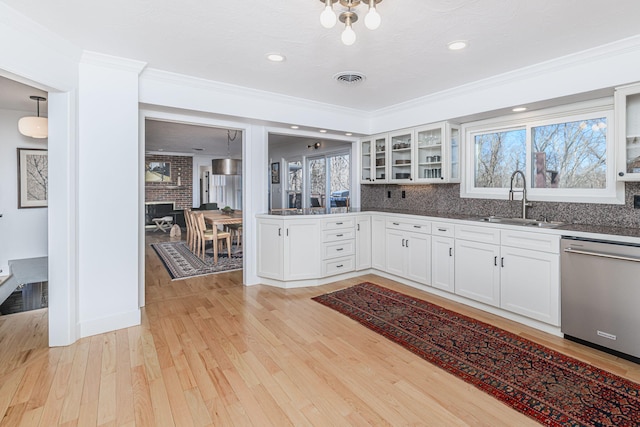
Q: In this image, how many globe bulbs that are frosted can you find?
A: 3